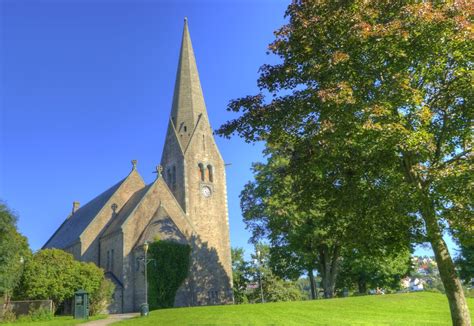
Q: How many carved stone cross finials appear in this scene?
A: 2